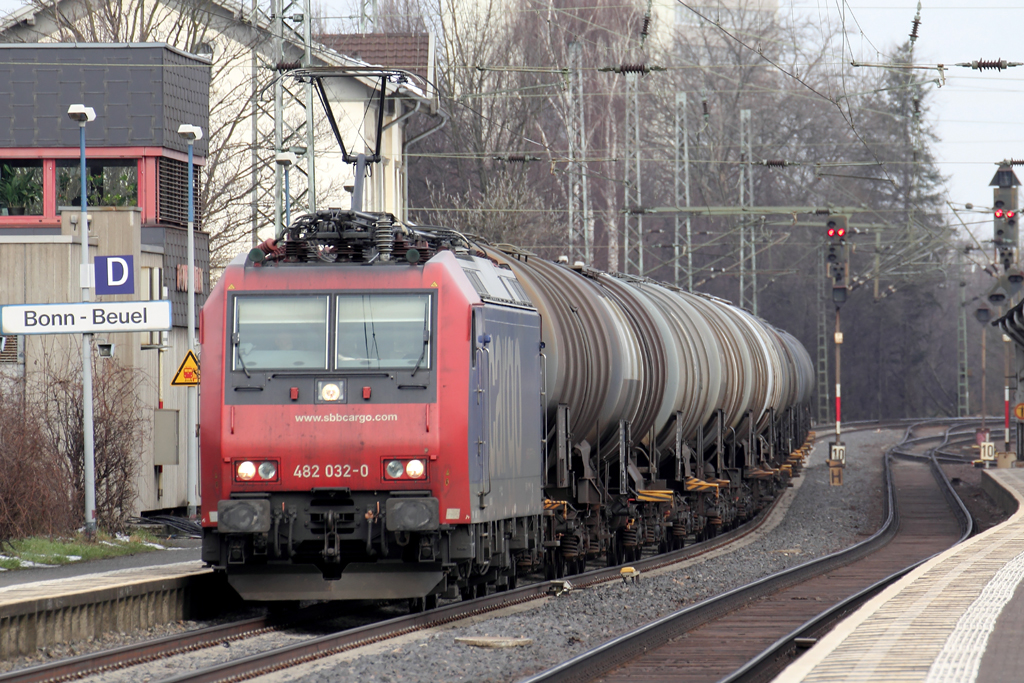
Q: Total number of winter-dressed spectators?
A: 0